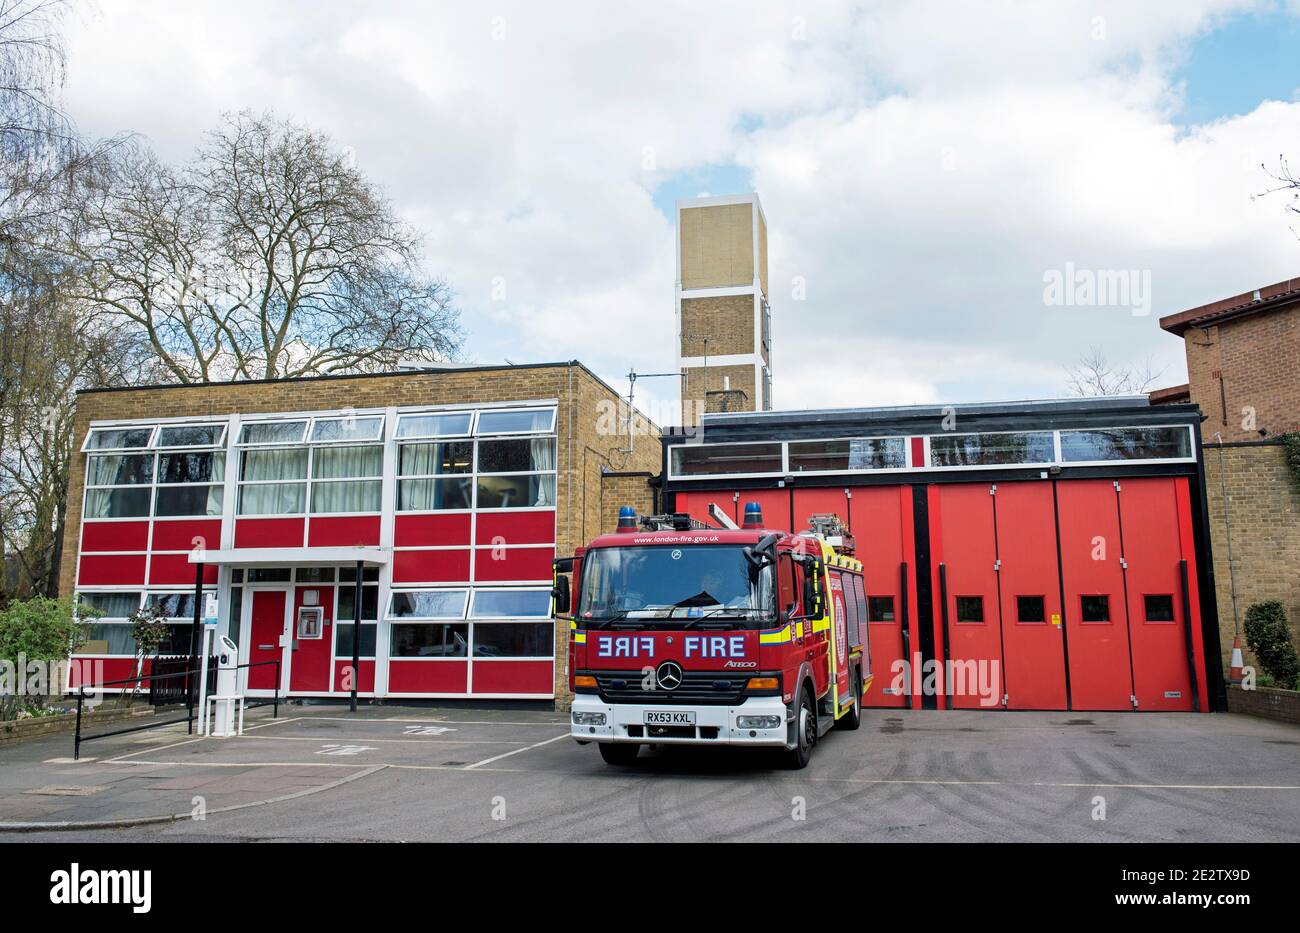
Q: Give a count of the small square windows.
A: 5